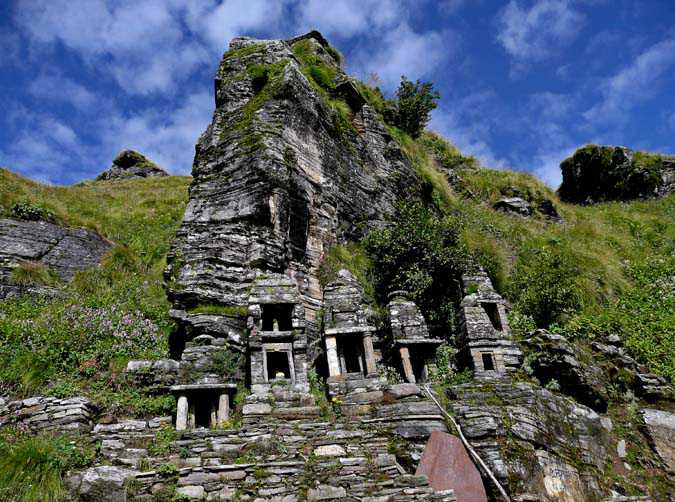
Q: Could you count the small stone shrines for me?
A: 5